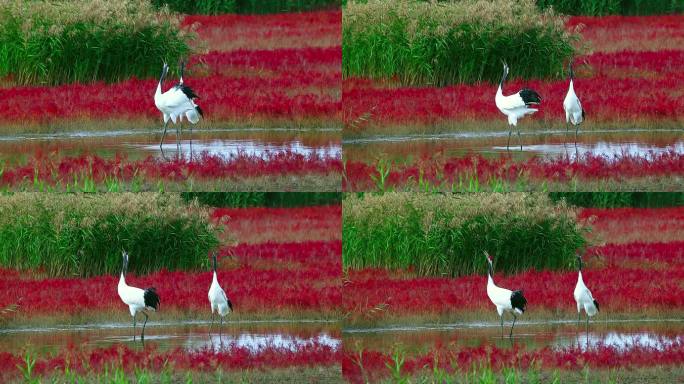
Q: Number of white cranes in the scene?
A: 8